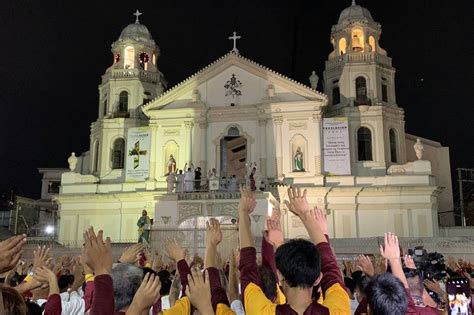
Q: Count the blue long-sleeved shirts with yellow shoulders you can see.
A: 0